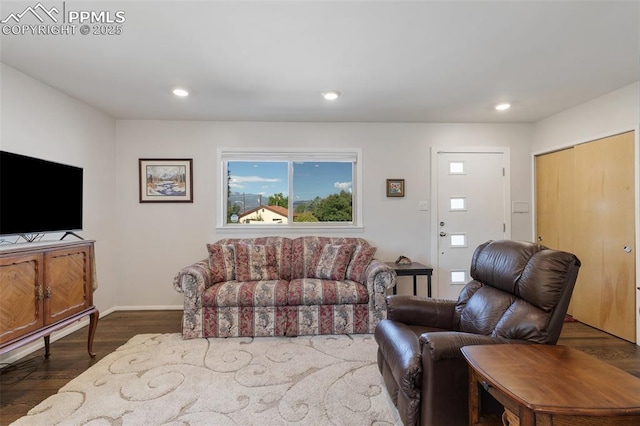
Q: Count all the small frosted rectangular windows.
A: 4